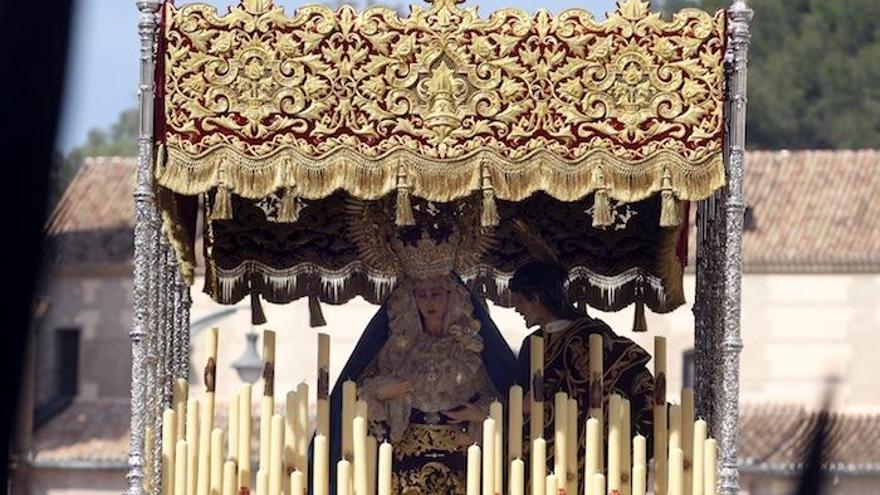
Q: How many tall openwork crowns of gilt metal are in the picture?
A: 1